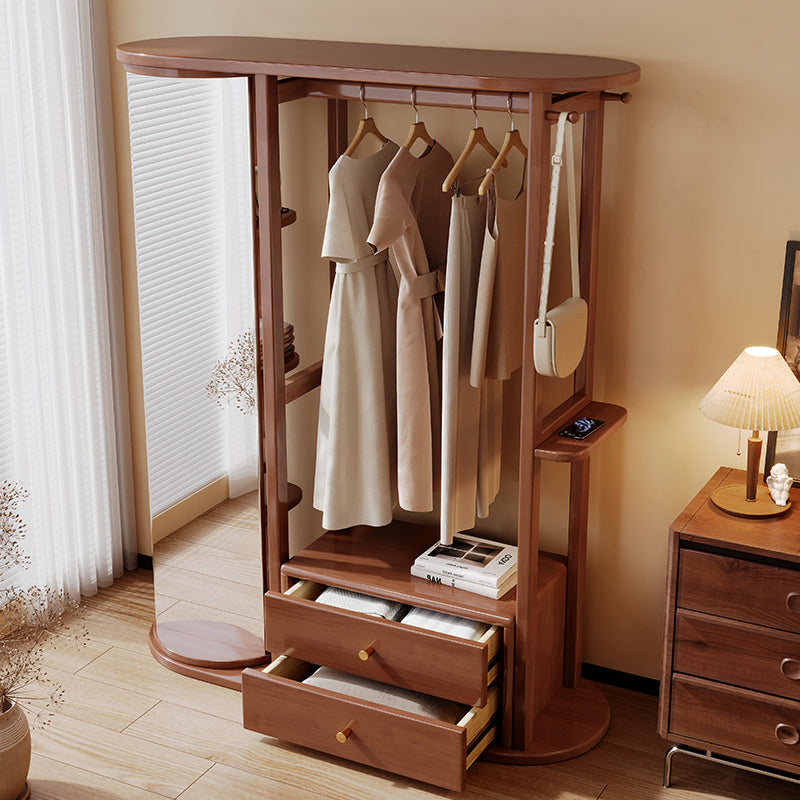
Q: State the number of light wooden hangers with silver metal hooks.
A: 4